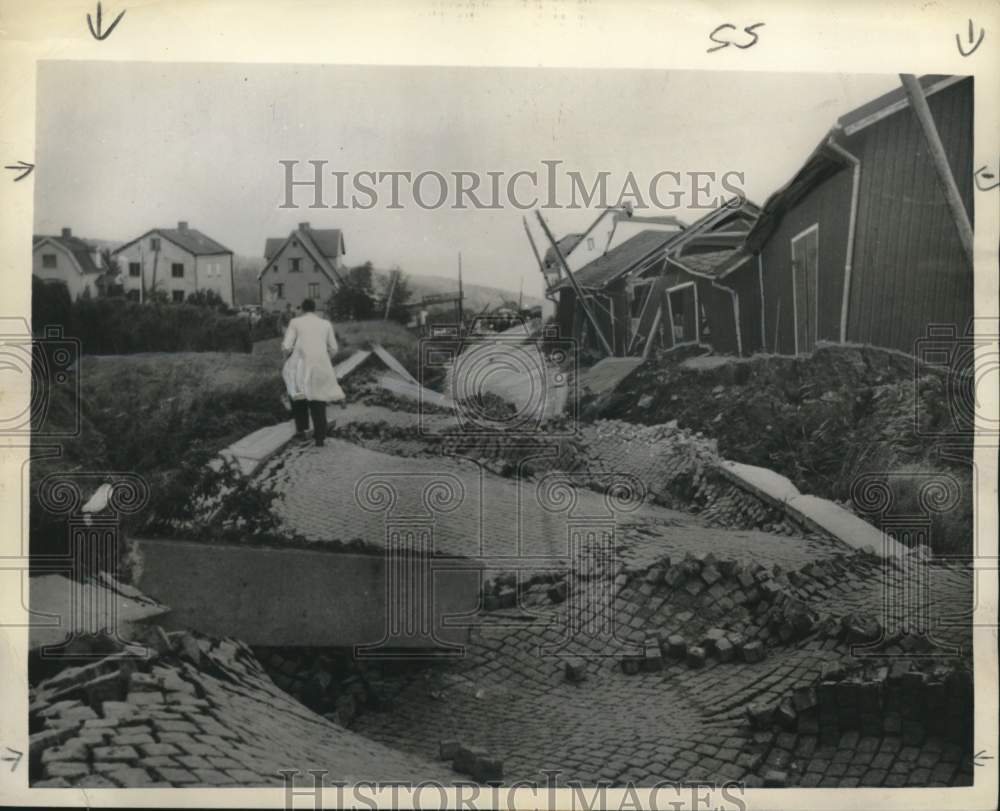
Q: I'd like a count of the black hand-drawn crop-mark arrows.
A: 6